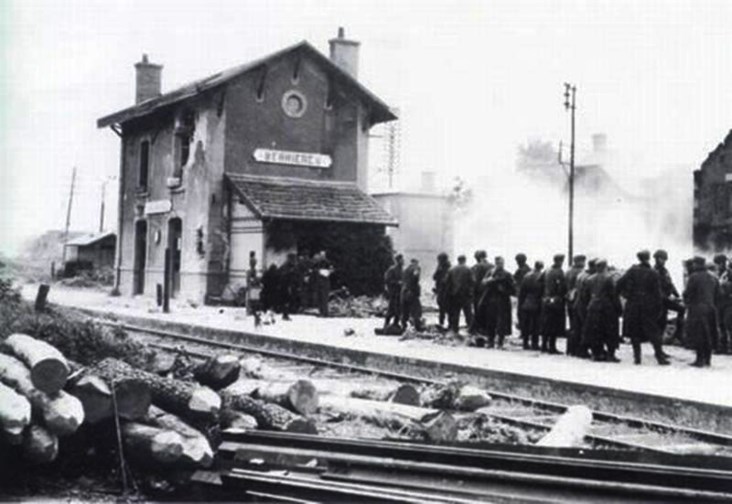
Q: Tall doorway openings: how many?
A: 2